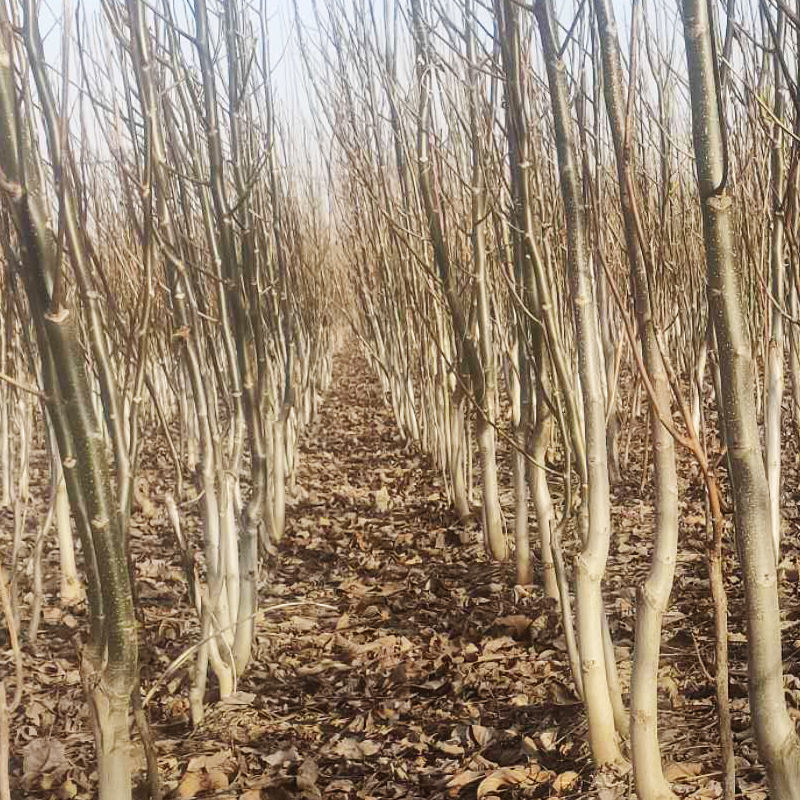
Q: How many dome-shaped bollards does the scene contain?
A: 0